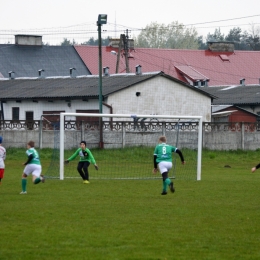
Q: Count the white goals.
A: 1